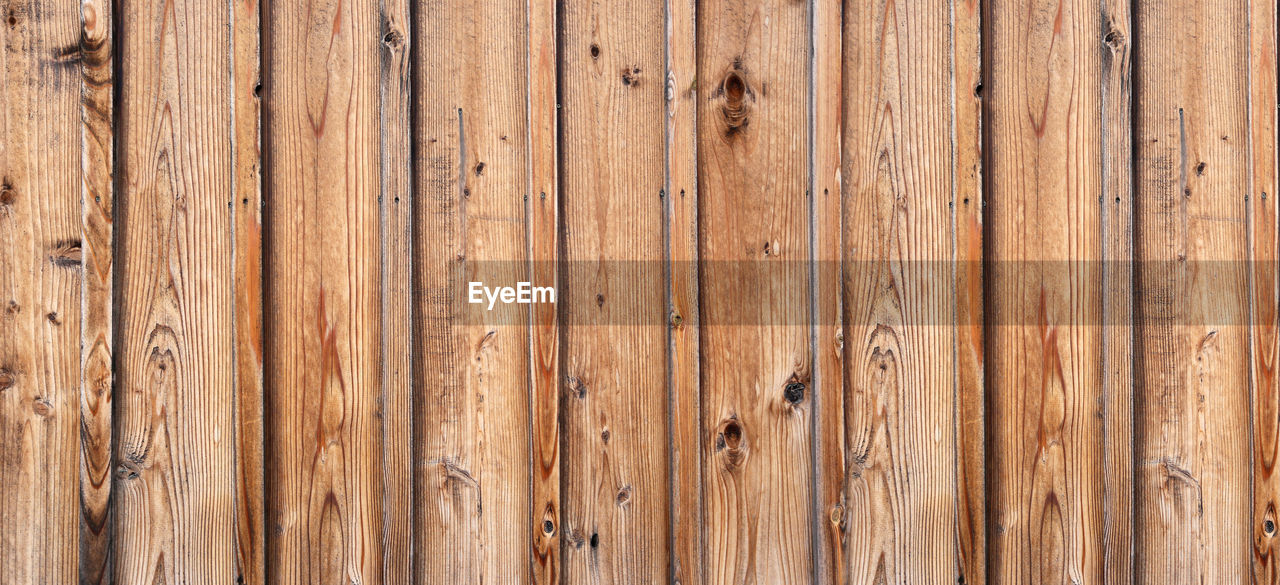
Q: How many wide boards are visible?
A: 9